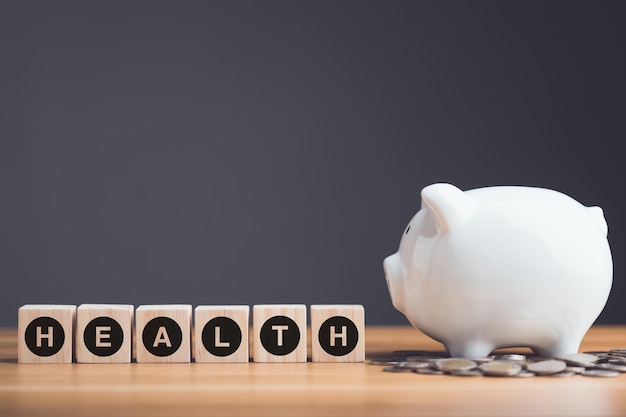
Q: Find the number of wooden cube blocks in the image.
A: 6